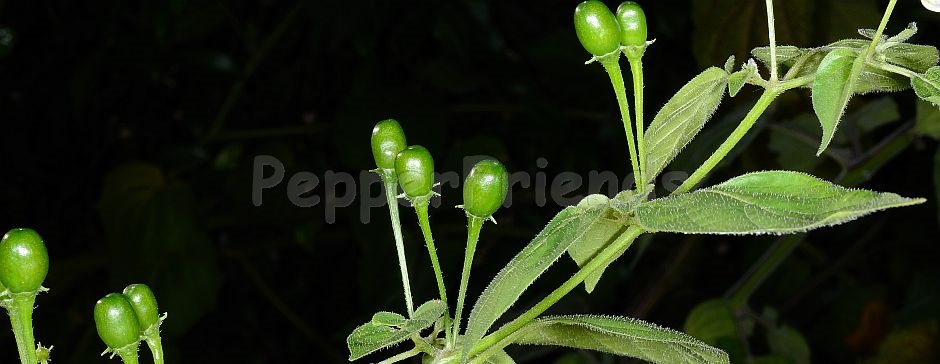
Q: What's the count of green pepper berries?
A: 8